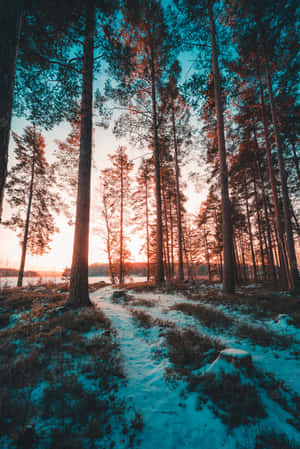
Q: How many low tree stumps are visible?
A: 1